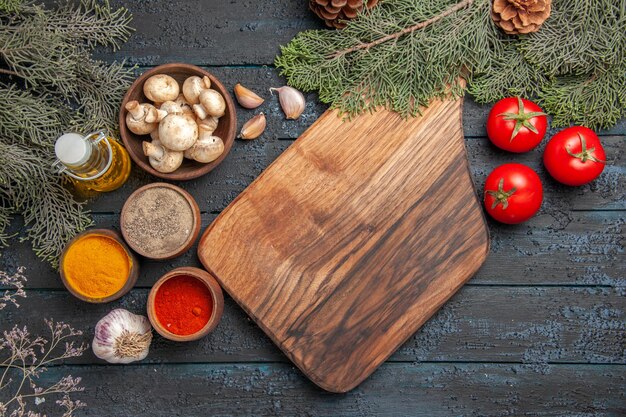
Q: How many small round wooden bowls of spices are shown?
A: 3